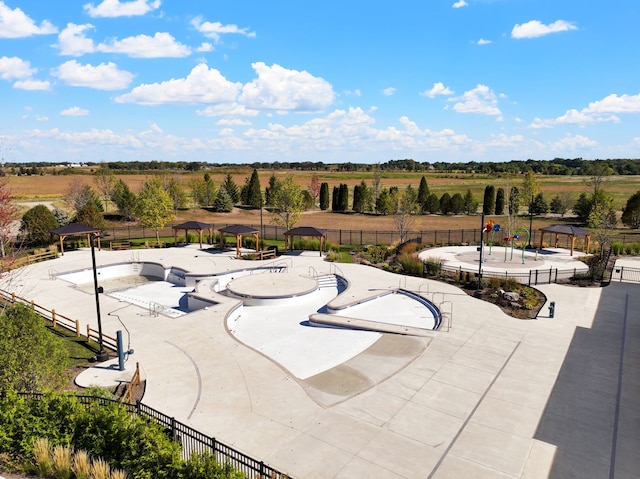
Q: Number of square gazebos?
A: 5